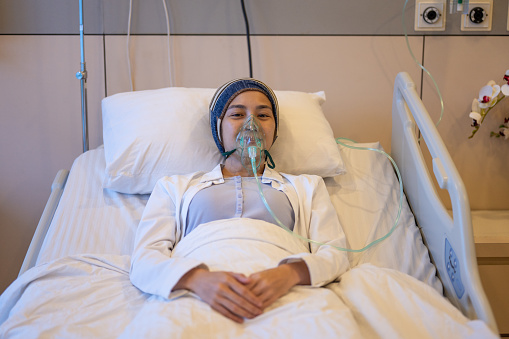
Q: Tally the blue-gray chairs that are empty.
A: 0